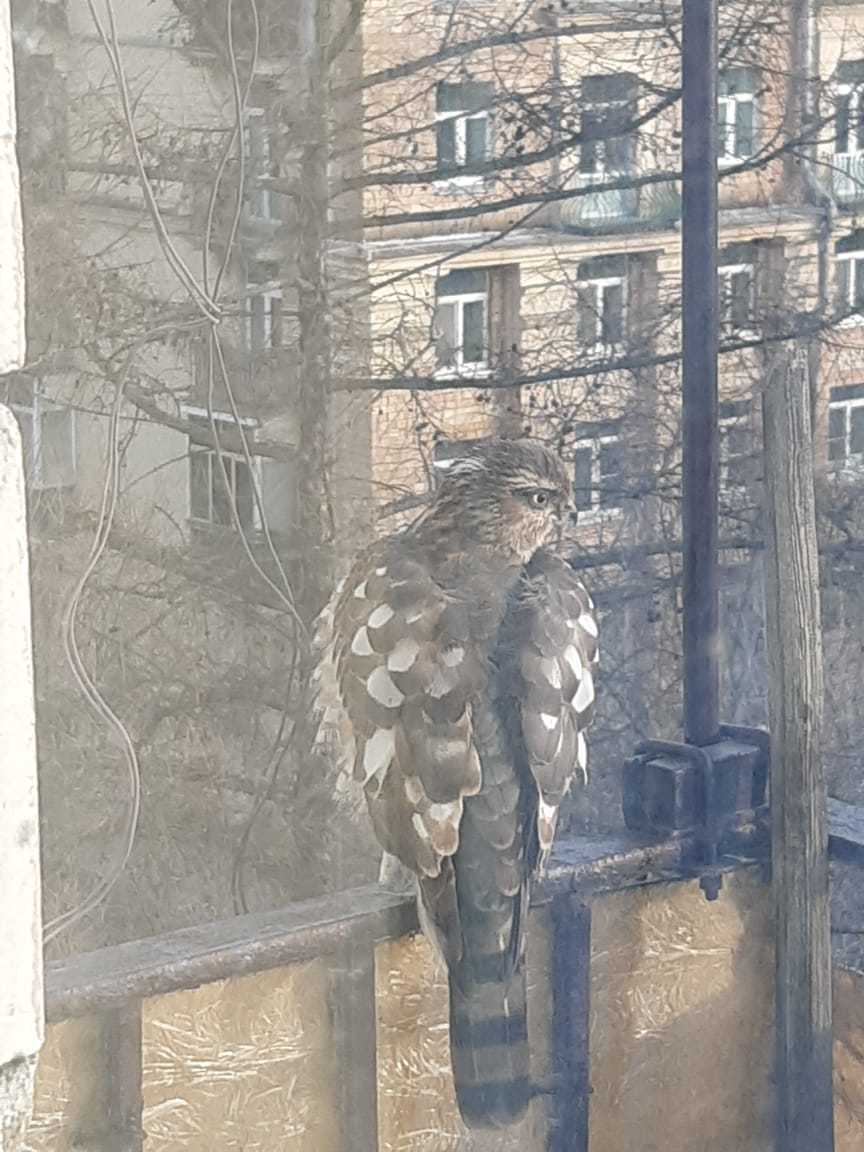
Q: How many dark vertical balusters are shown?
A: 3